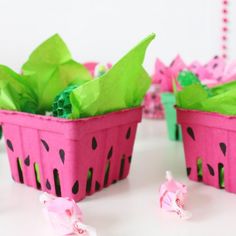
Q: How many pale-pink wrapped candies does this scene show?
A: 2